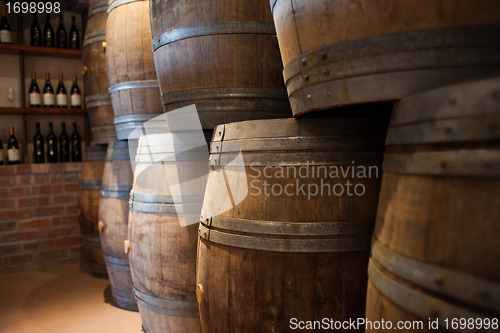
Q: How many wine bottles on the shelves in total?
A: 15